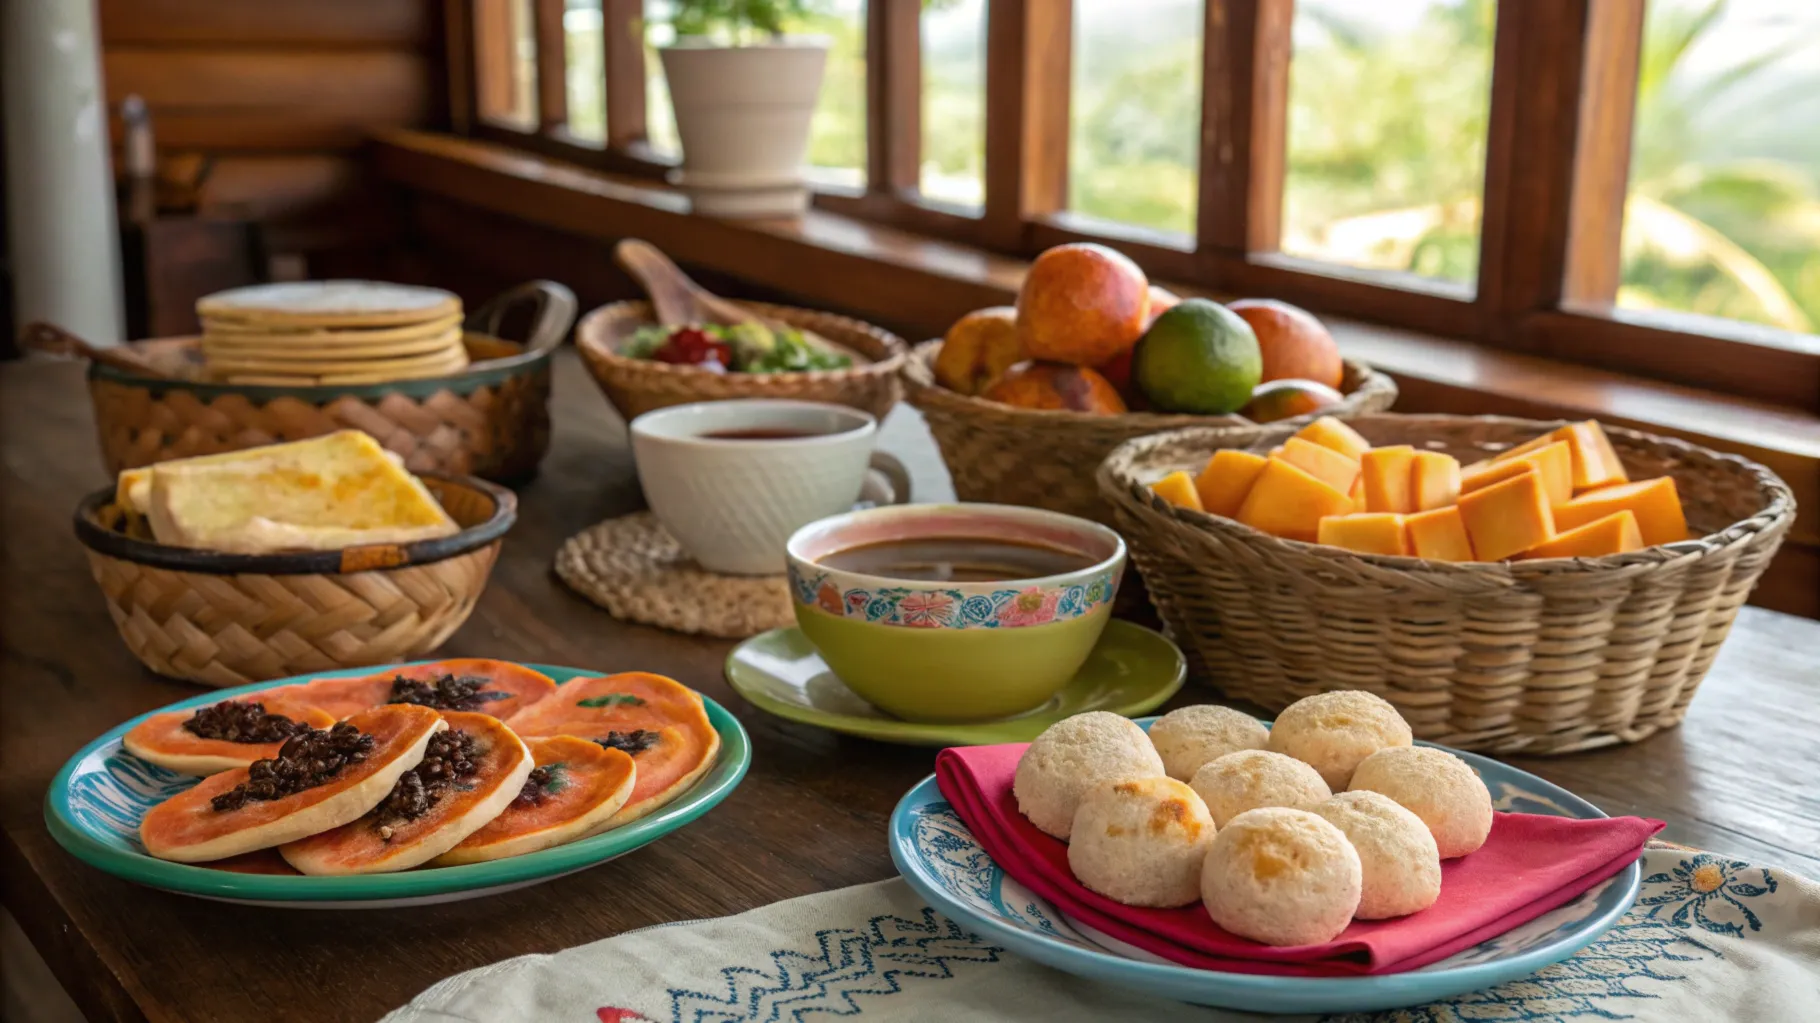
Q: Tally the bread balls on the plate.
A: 8